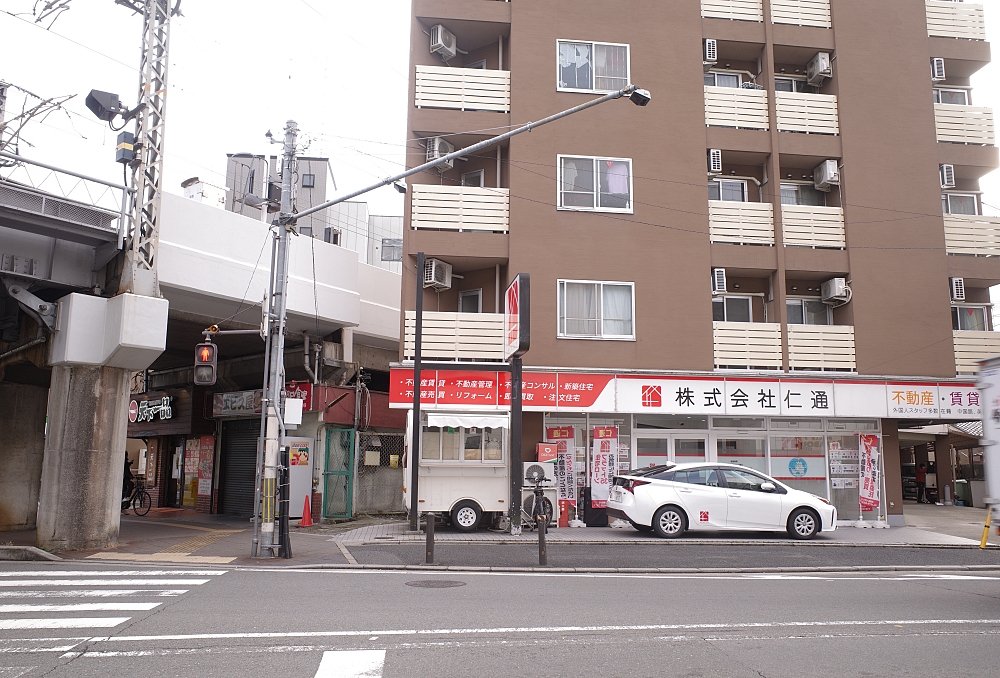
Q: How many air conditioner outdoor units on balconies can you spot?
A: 12